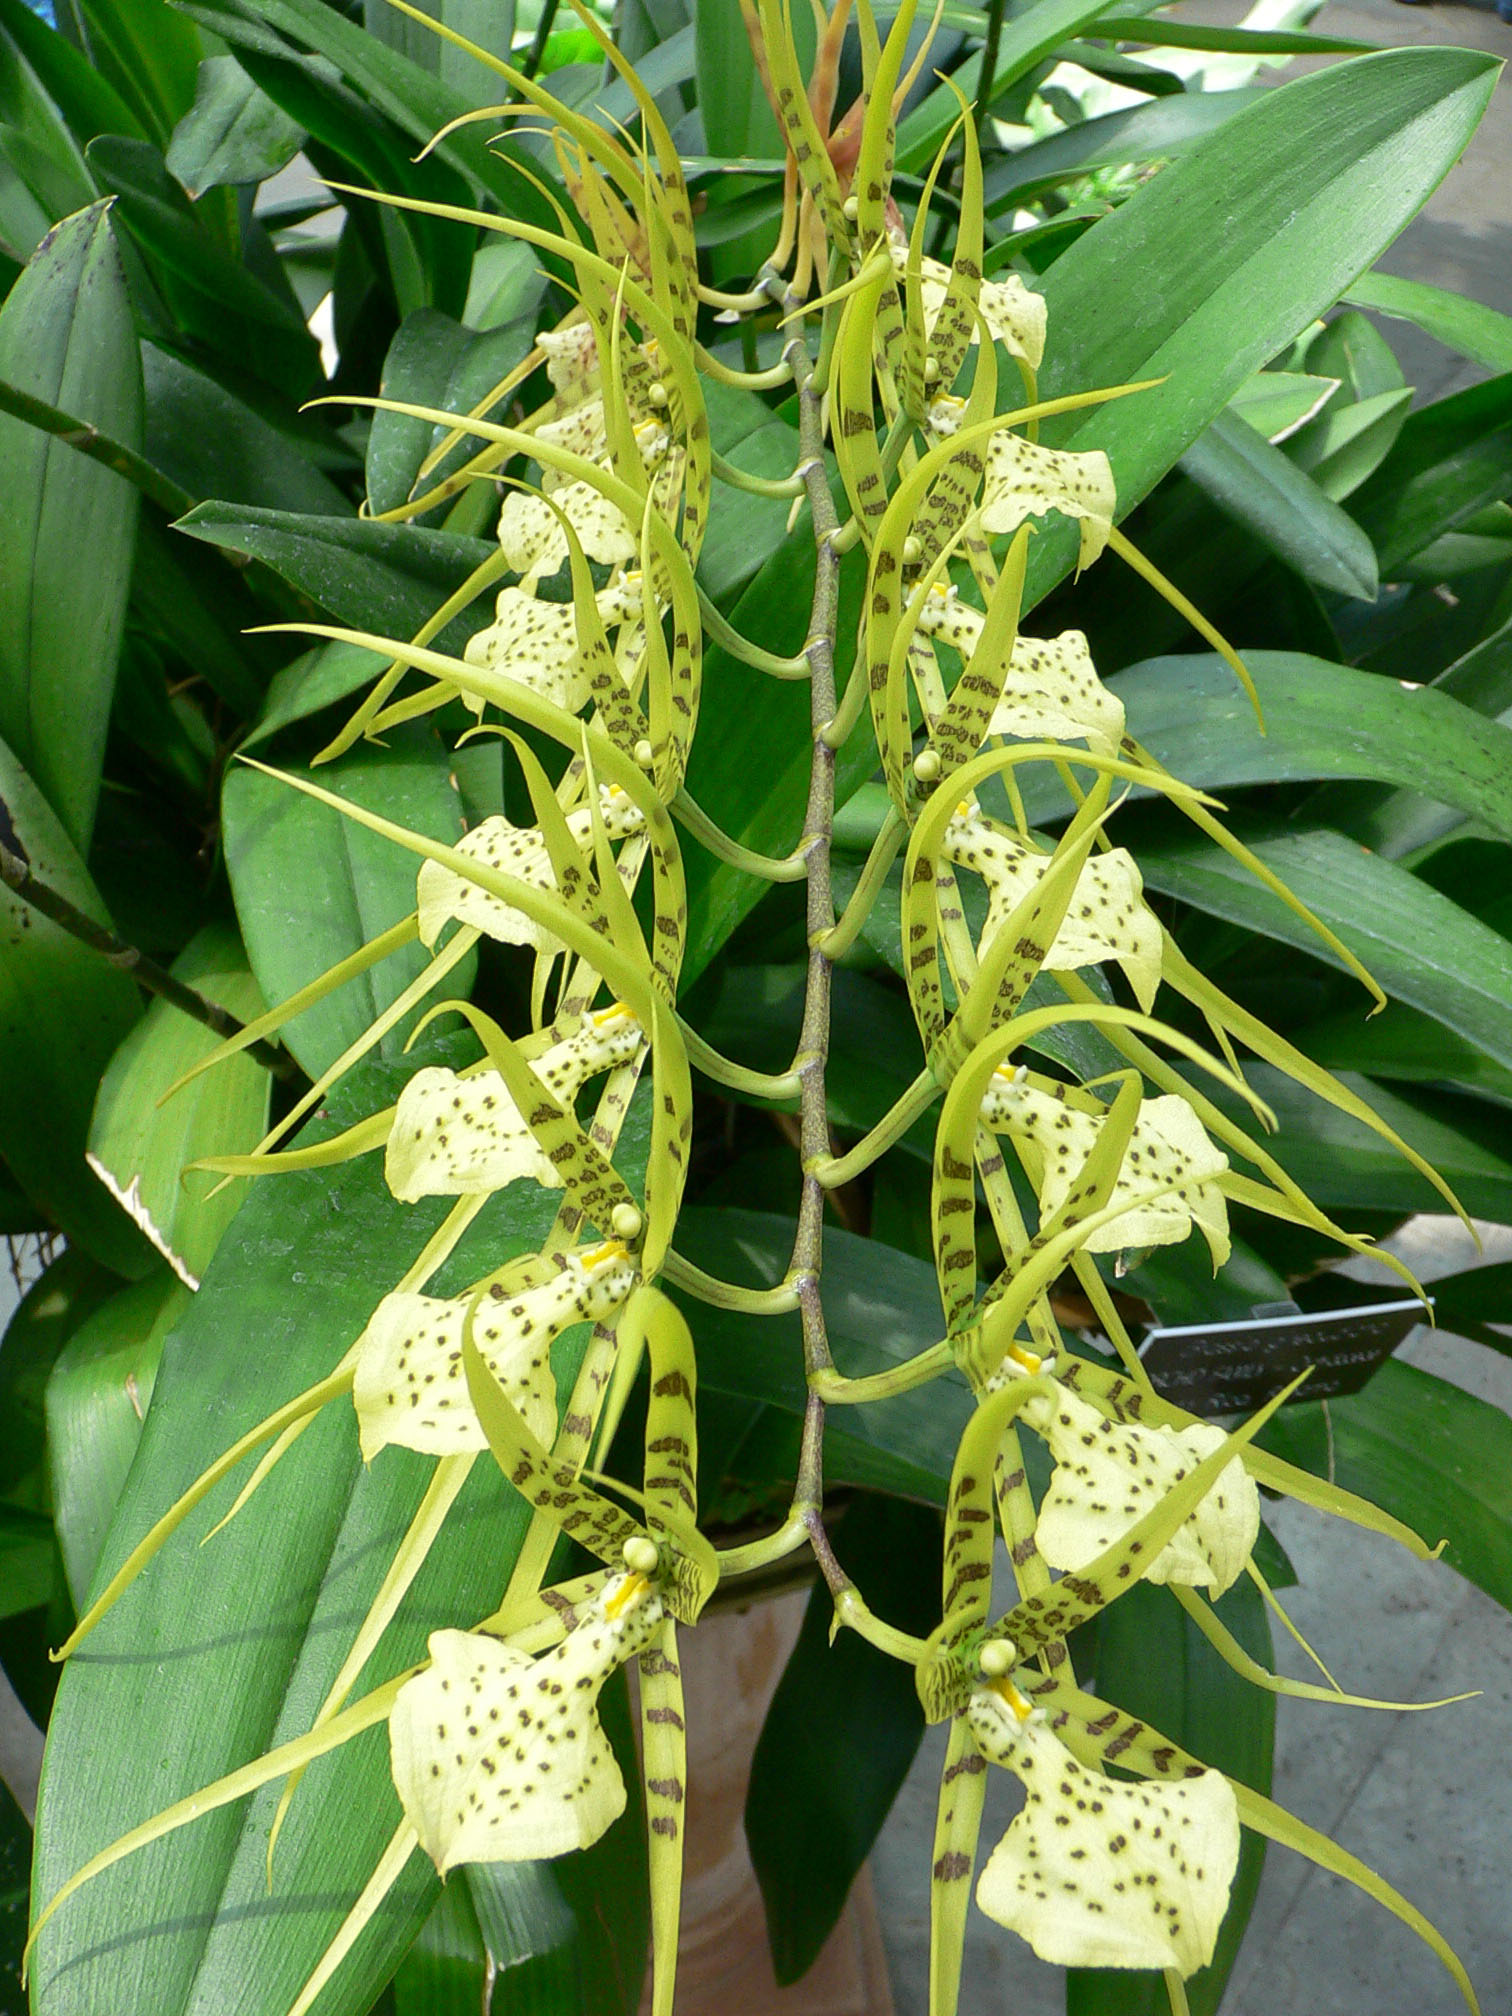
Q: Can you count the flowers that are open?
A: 15